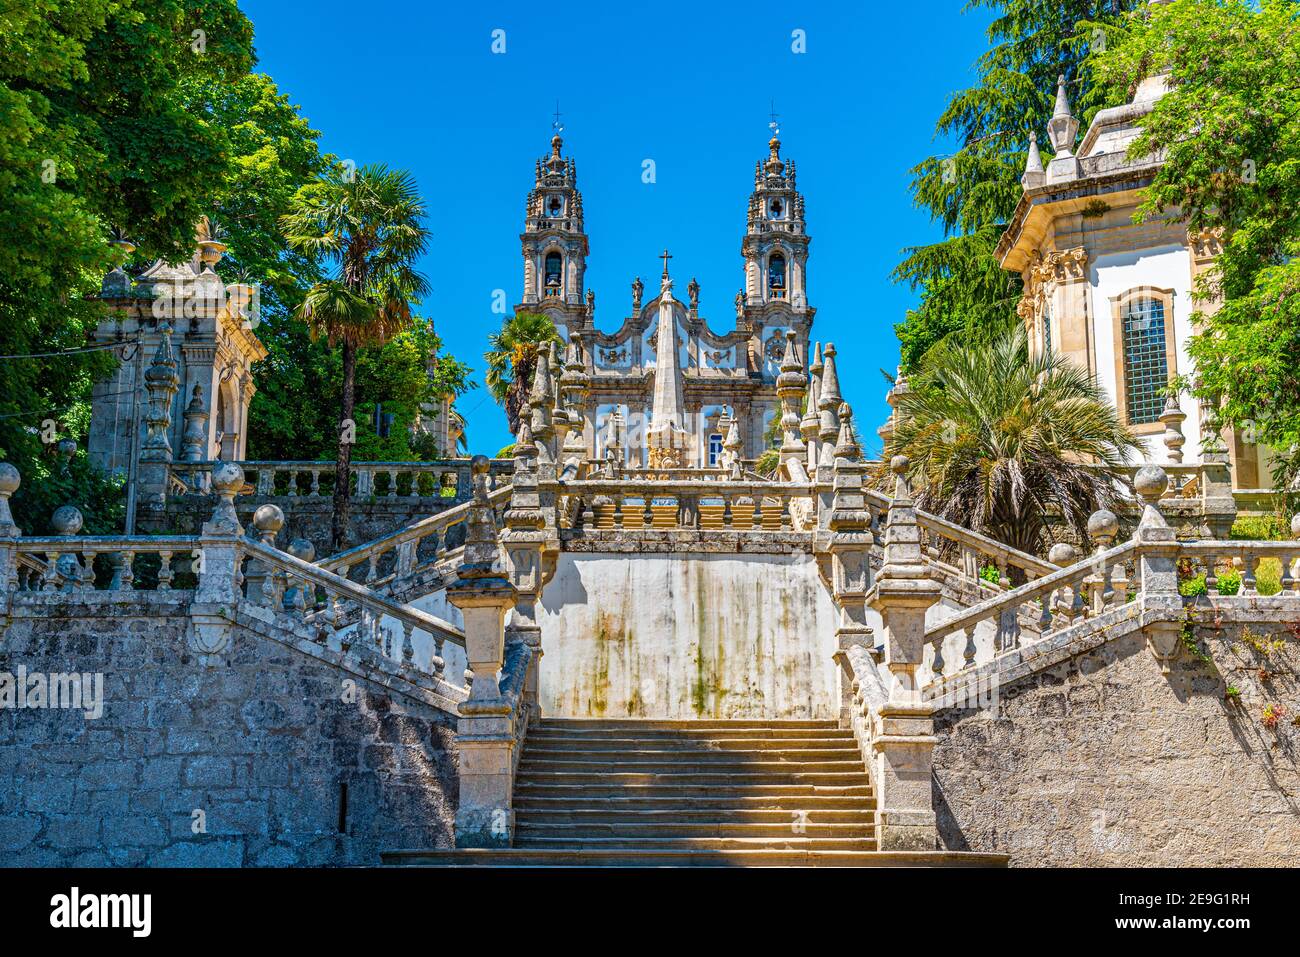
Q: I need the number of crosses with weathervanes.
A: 2